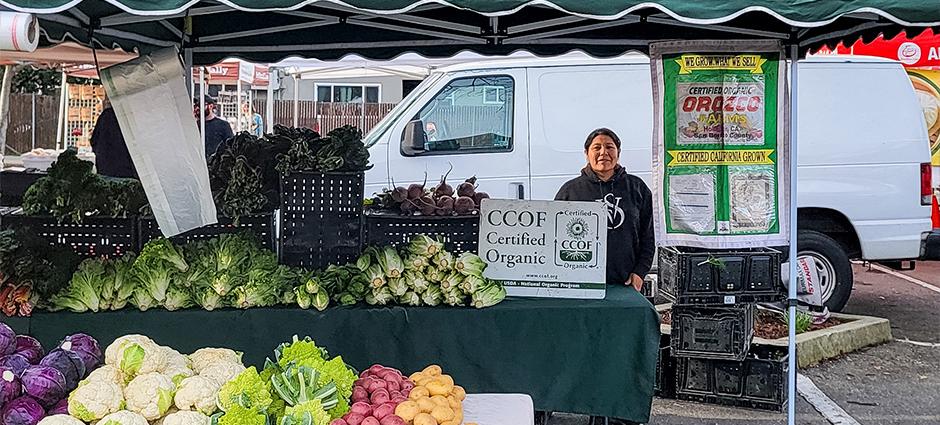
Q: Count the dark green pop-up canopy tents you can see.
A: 1